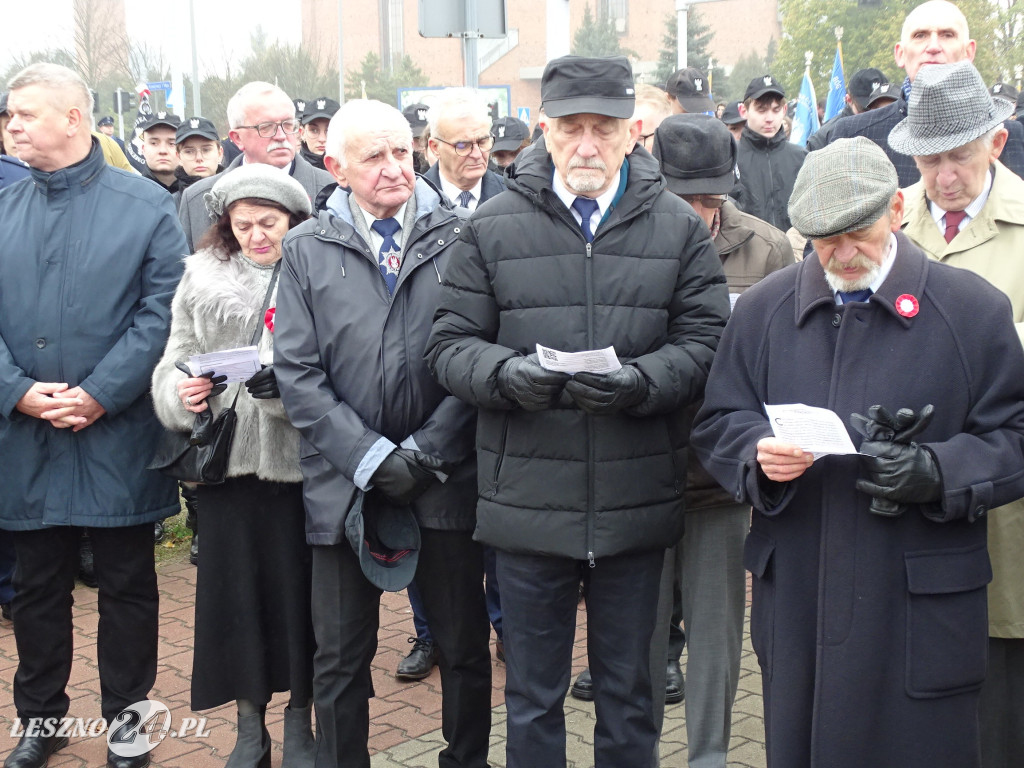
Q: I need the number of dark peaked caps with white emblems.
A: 12